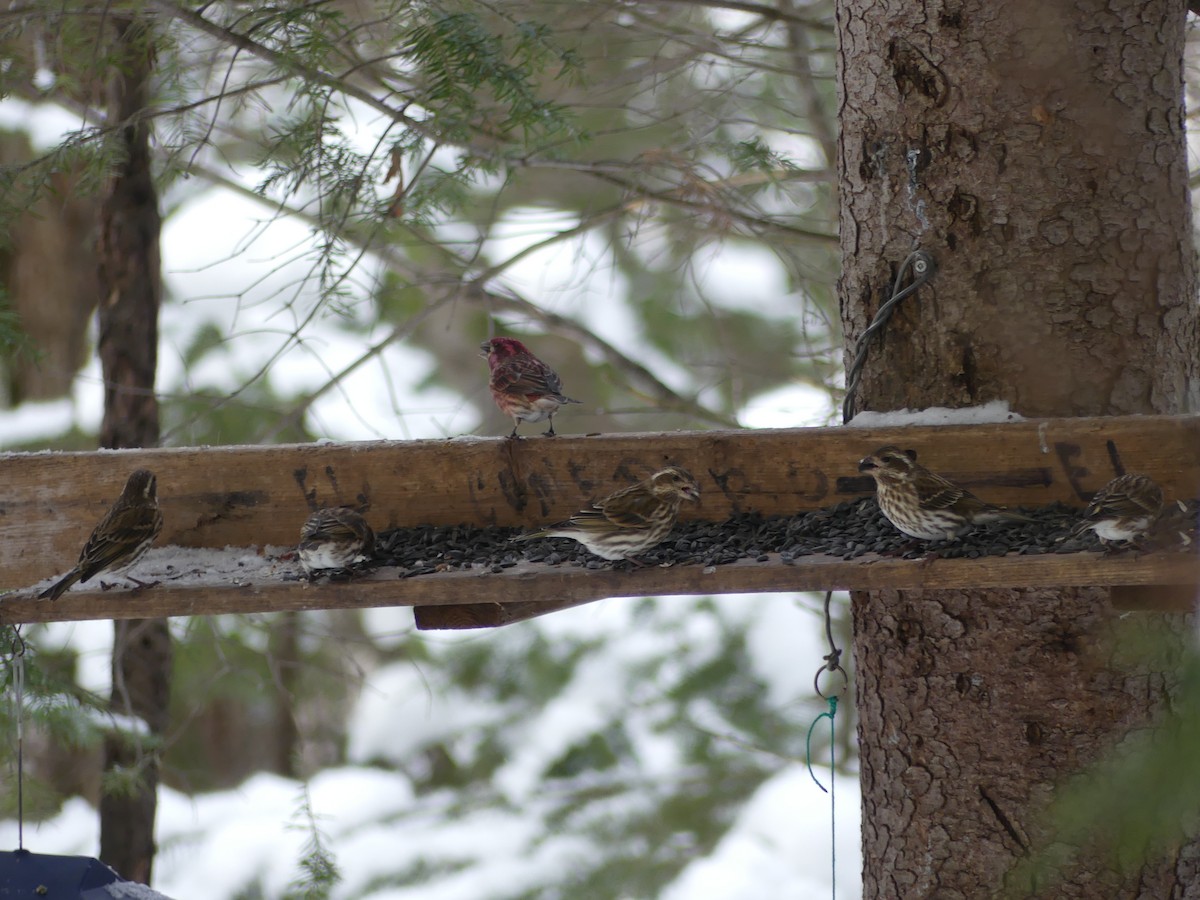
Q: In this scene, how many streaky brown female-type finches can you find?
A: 5